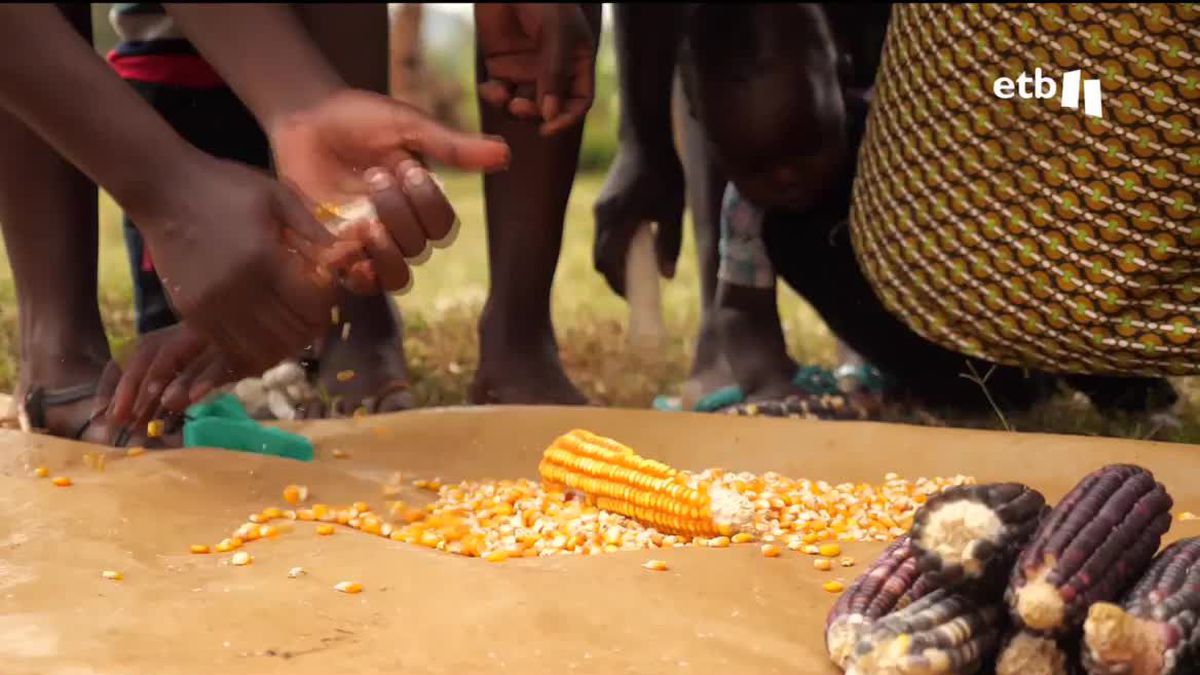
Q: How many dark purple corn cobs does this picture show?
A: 6